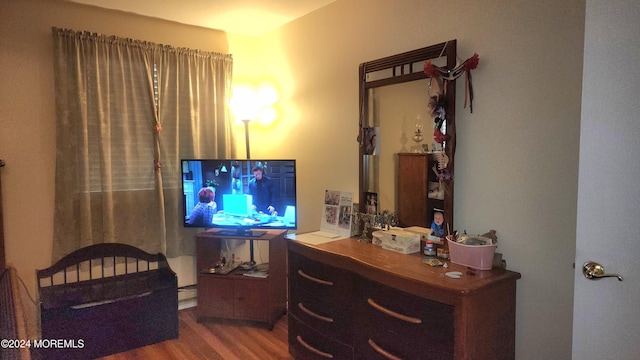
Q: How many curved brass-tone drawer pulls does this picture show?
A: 5